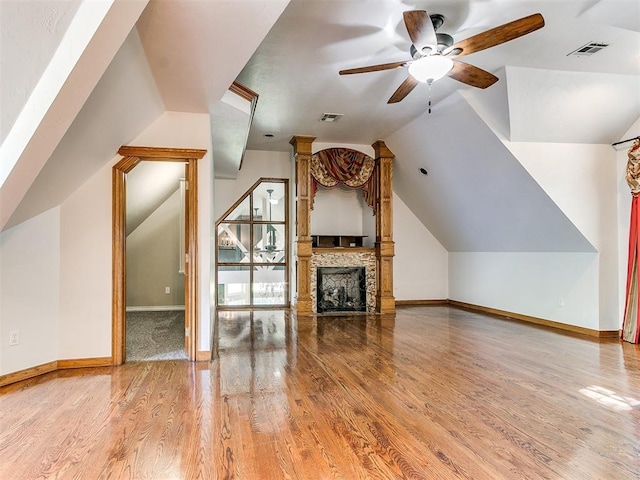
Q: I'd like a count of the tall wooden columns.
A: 2